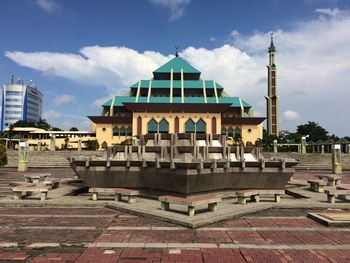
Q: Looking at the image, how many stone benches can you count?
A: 9